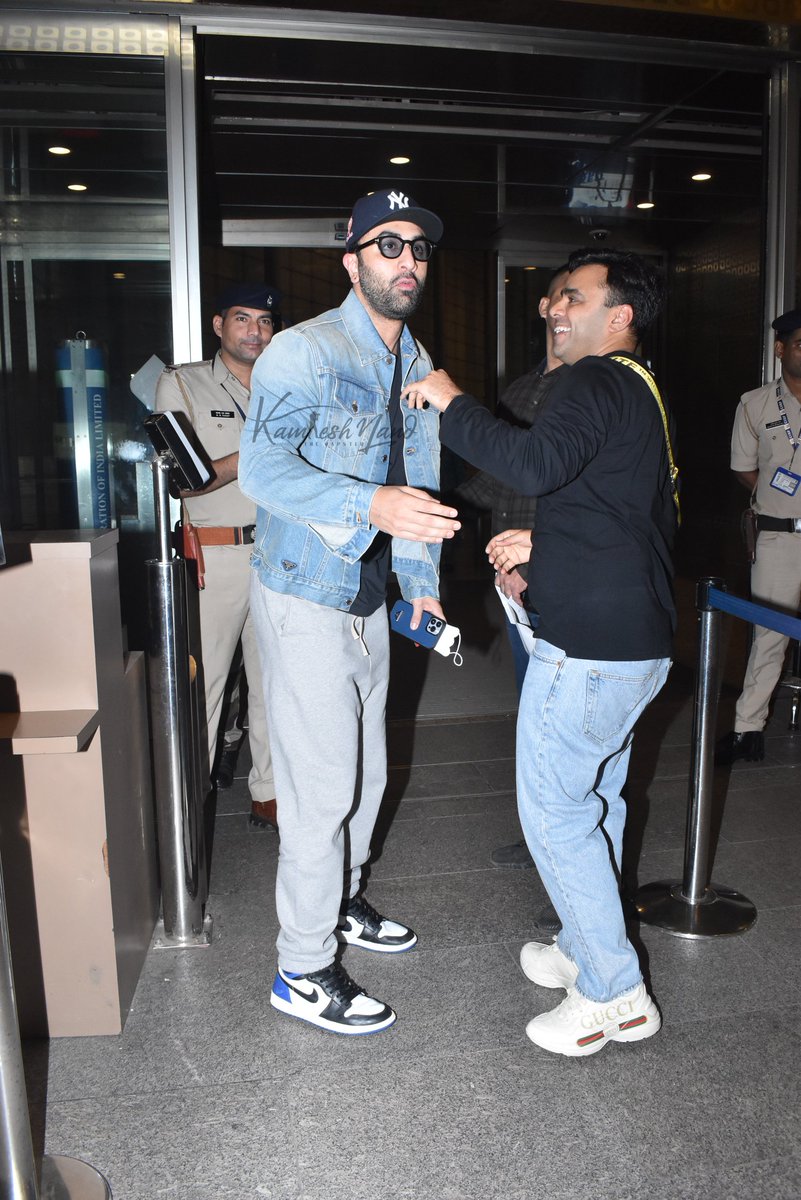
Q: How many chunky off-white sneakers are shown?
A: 2